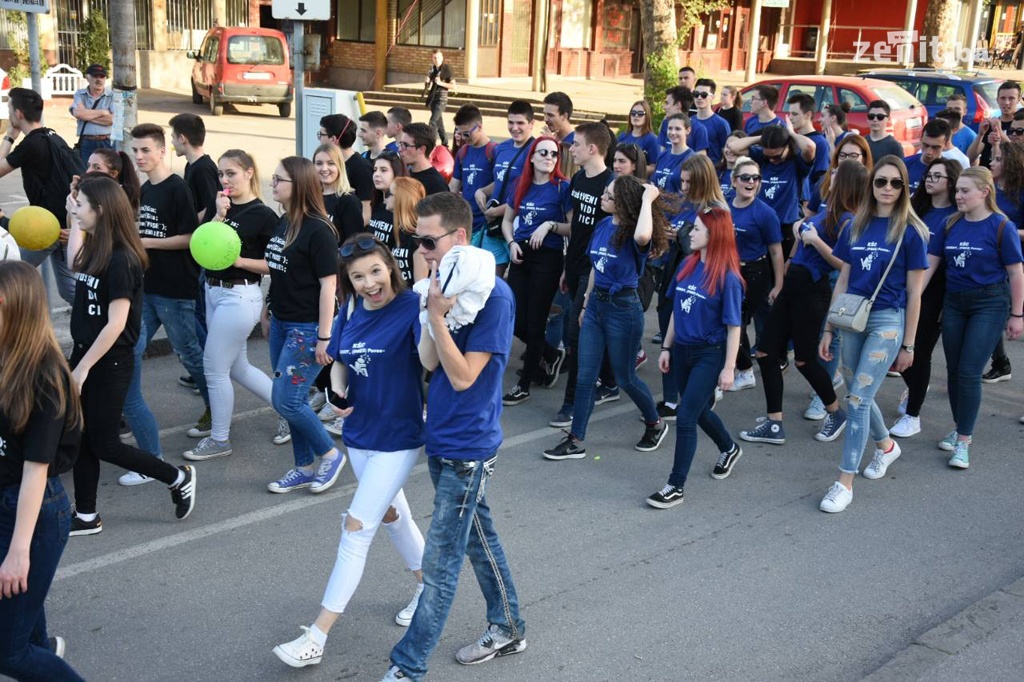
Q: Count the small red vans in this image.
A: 1